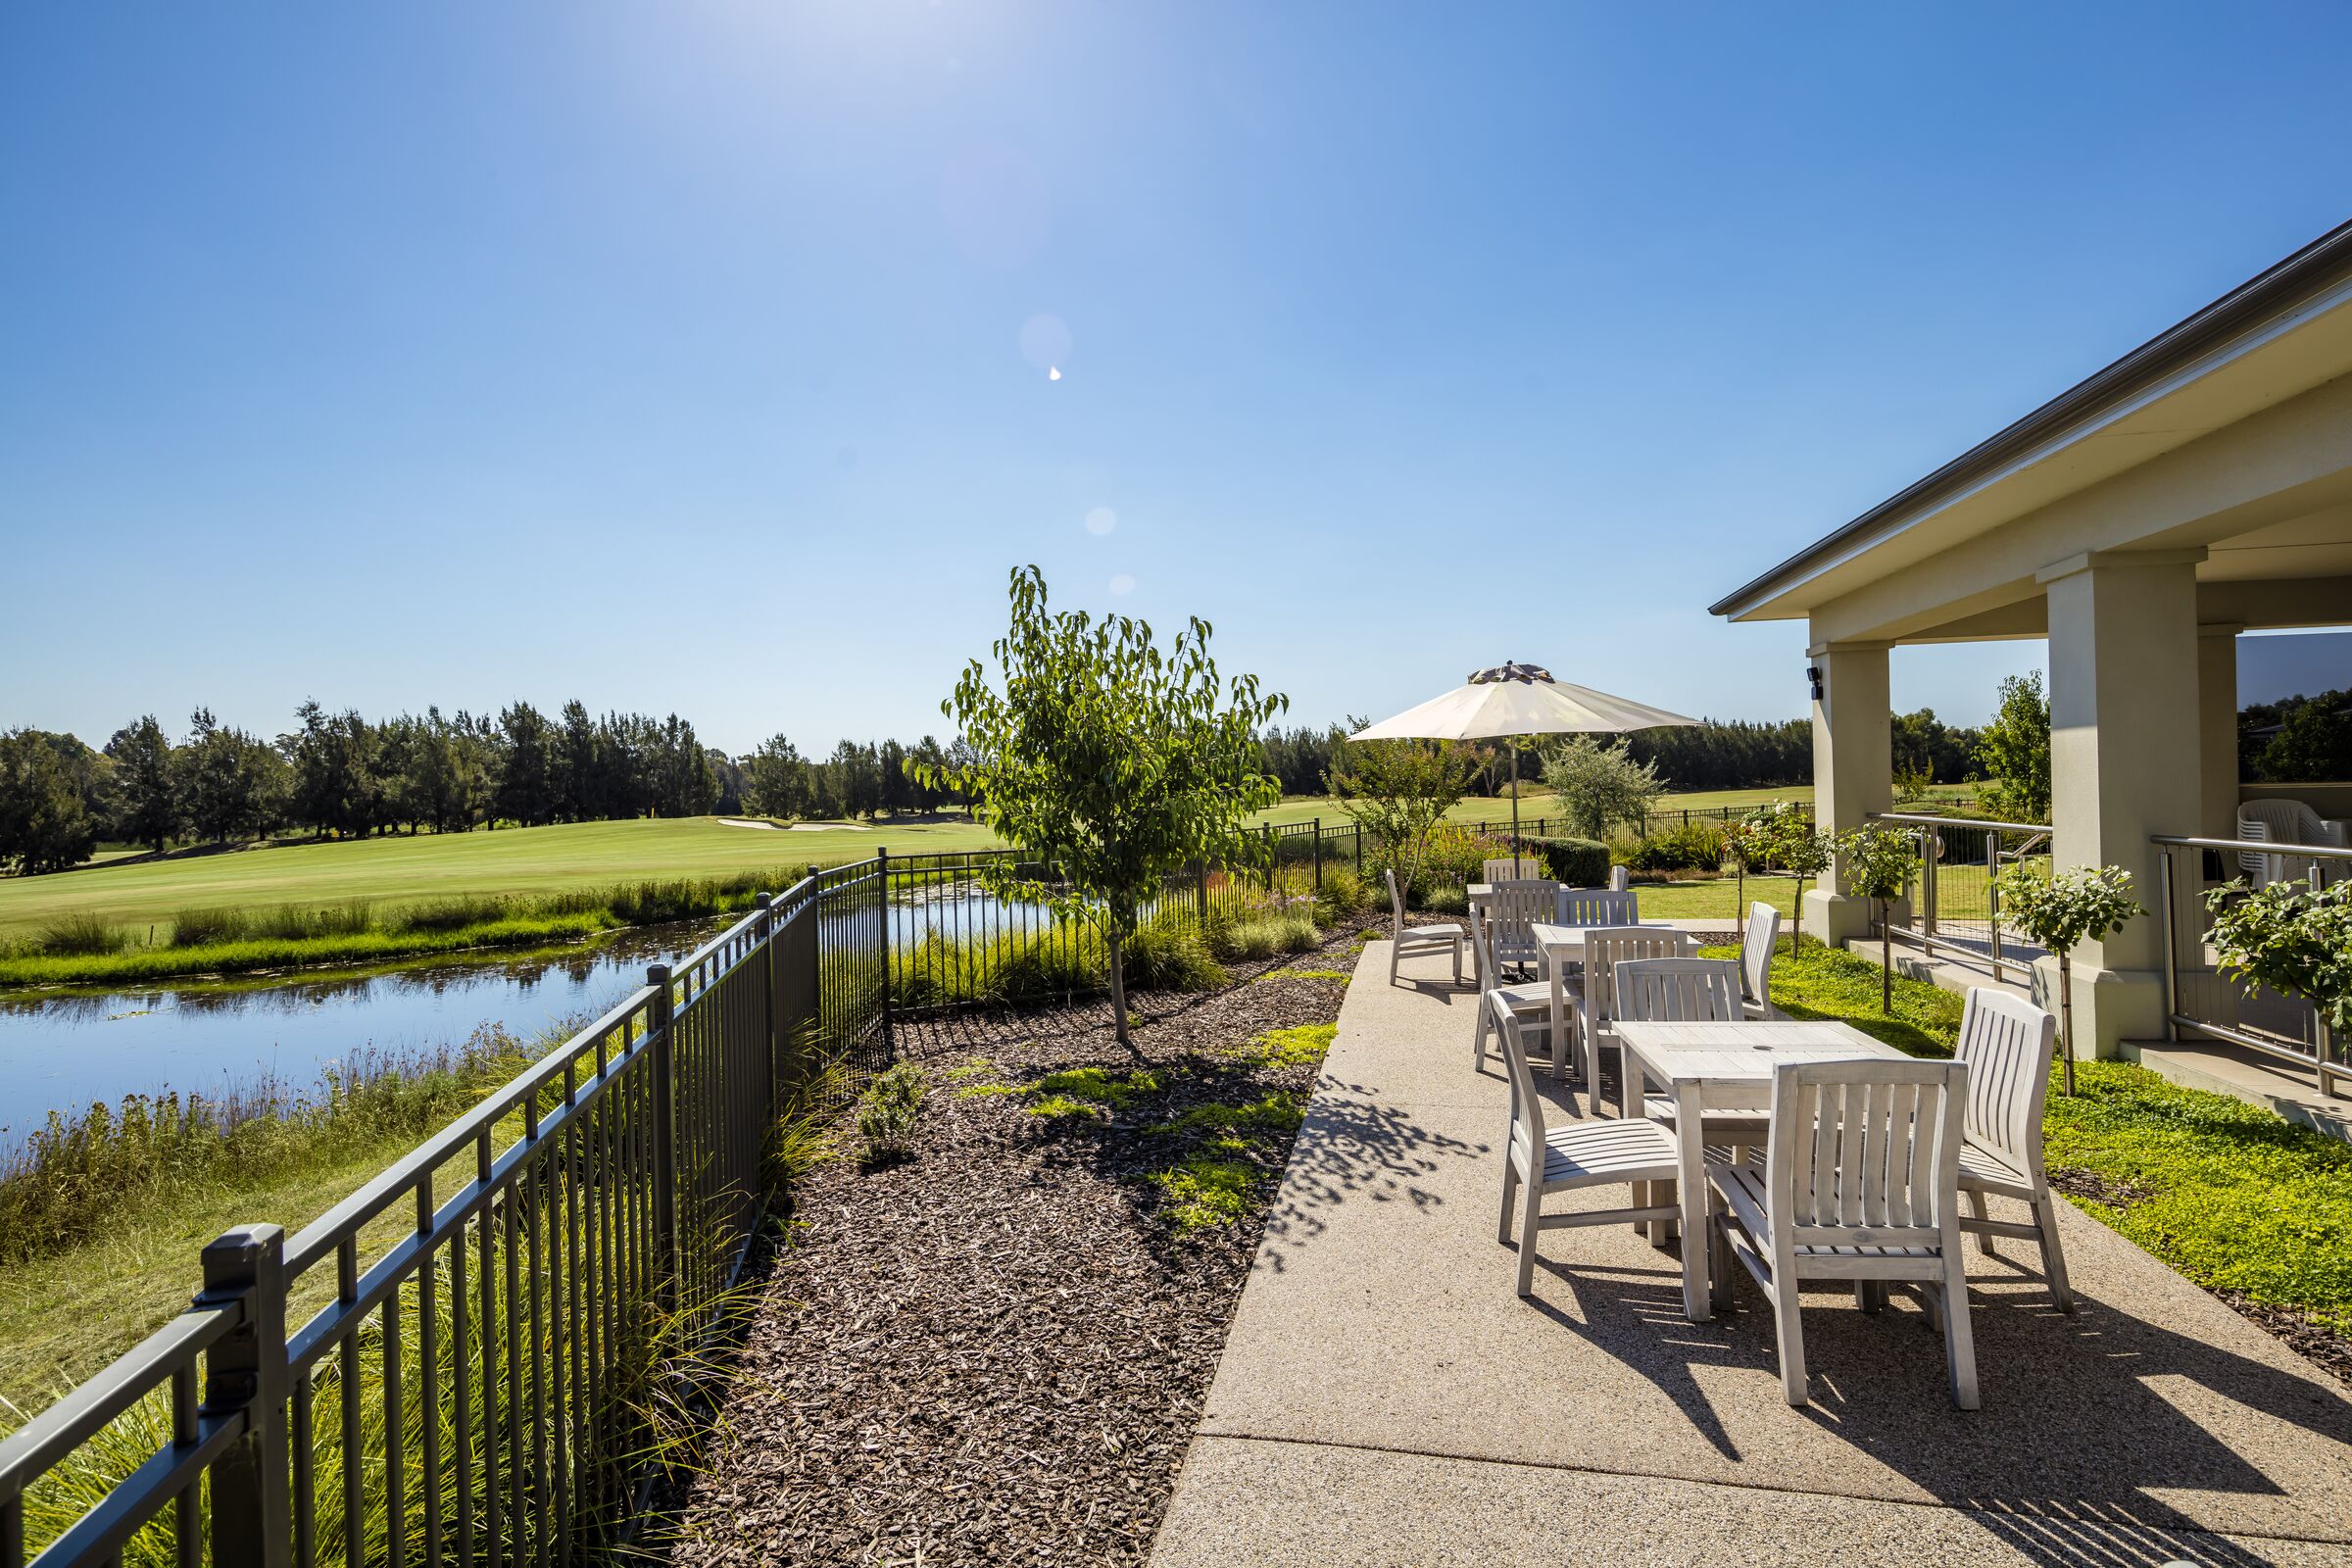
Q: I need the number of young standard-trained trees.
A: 5